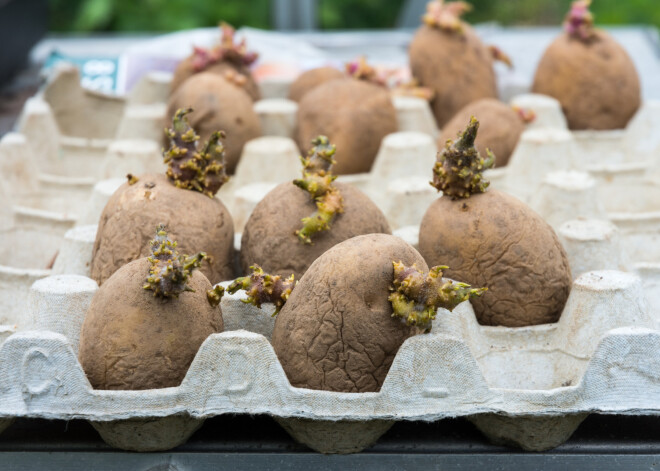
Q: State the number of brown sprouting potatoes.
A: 12